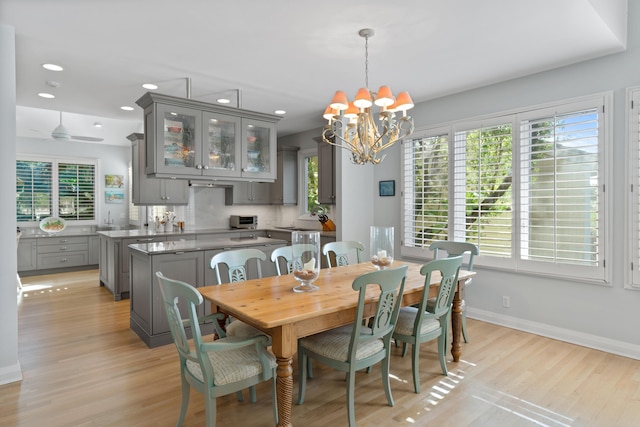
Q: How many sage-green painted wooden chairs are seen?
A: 7